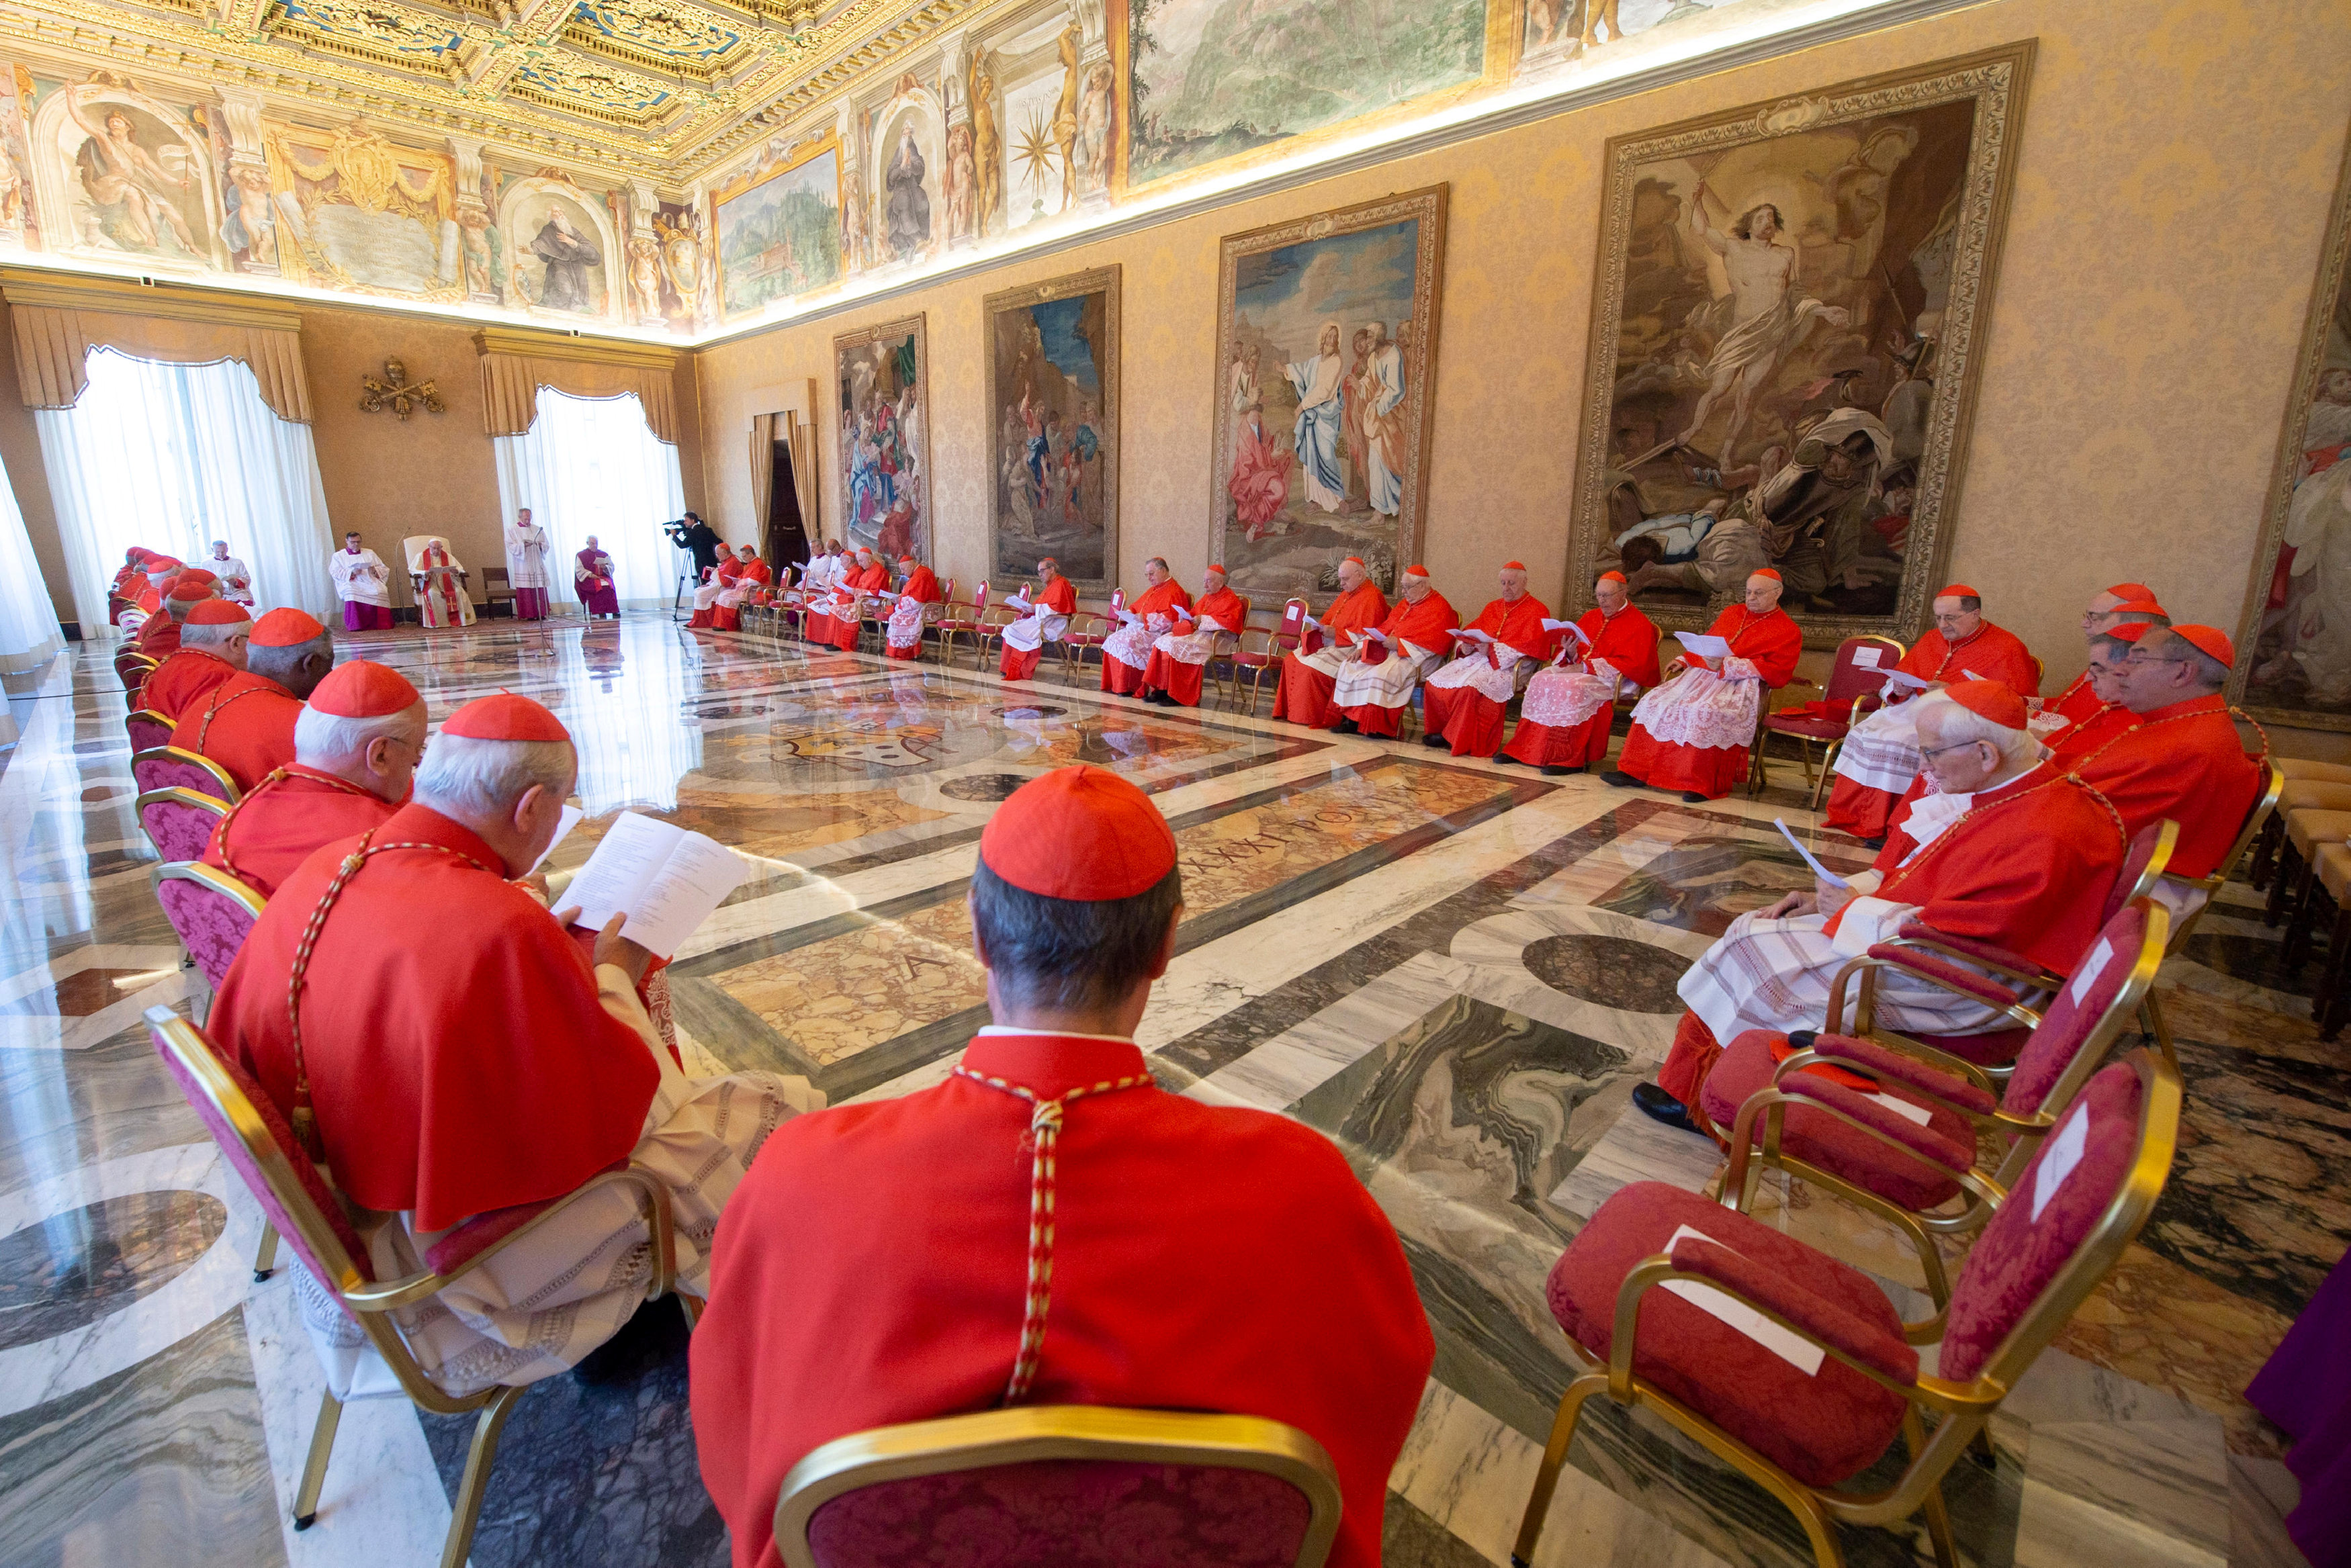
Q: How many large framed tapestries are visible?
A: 5